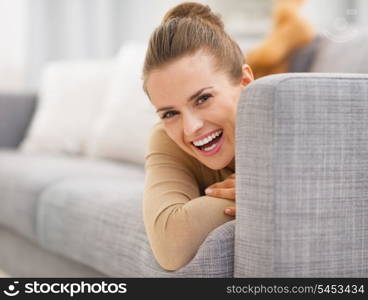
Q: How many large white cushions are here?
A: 2